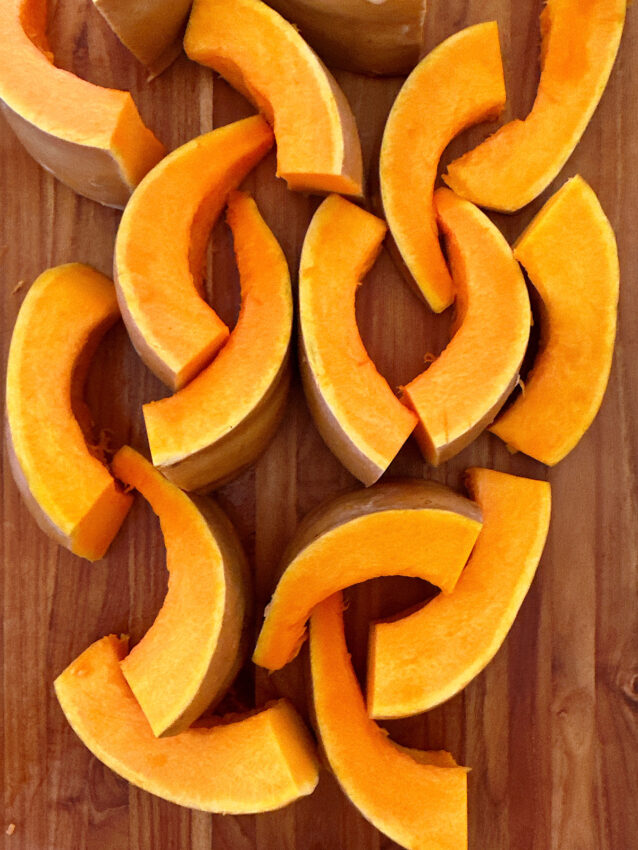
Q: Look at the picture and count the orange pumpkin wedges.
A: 15